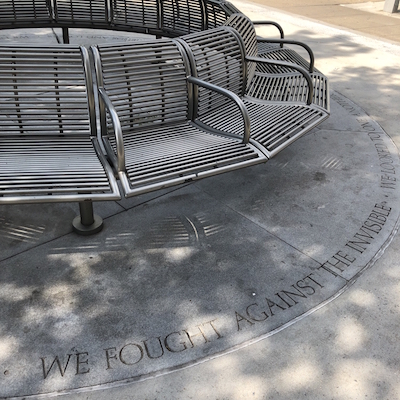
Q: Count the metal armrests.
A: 5